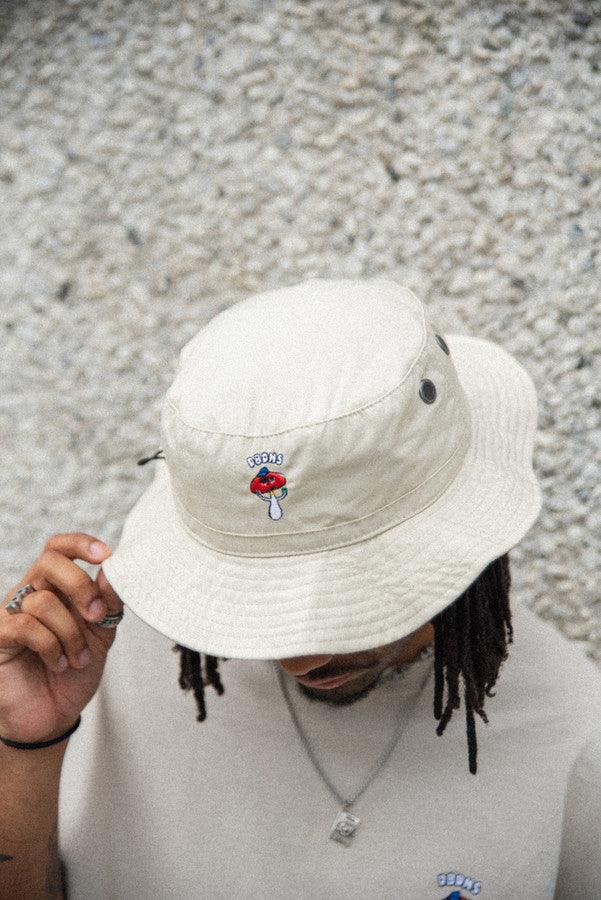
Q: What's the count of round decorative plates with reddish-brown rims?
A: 0